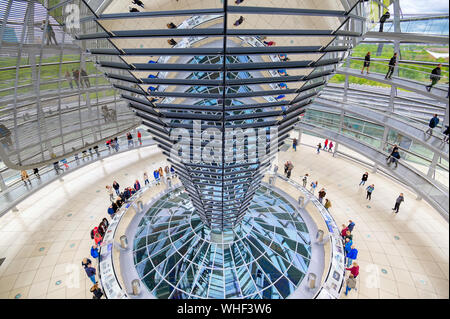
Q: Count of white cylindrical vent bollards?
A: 8